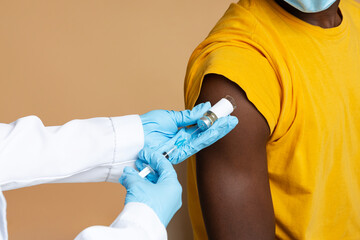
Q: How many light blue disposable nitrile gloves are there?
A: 2